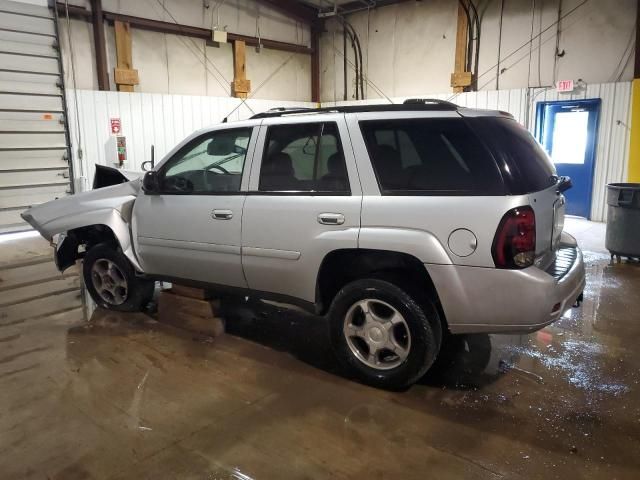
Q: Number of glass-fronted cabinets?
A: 1